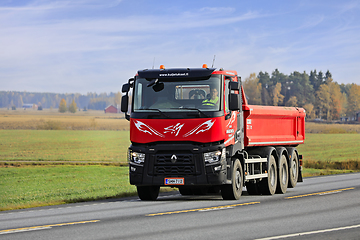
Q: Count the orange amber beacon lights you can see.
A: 2